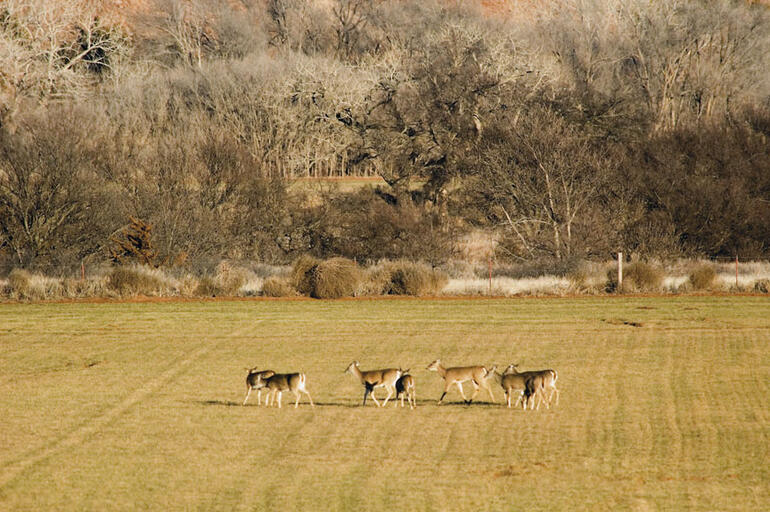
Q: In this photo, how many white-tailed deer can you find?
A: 8